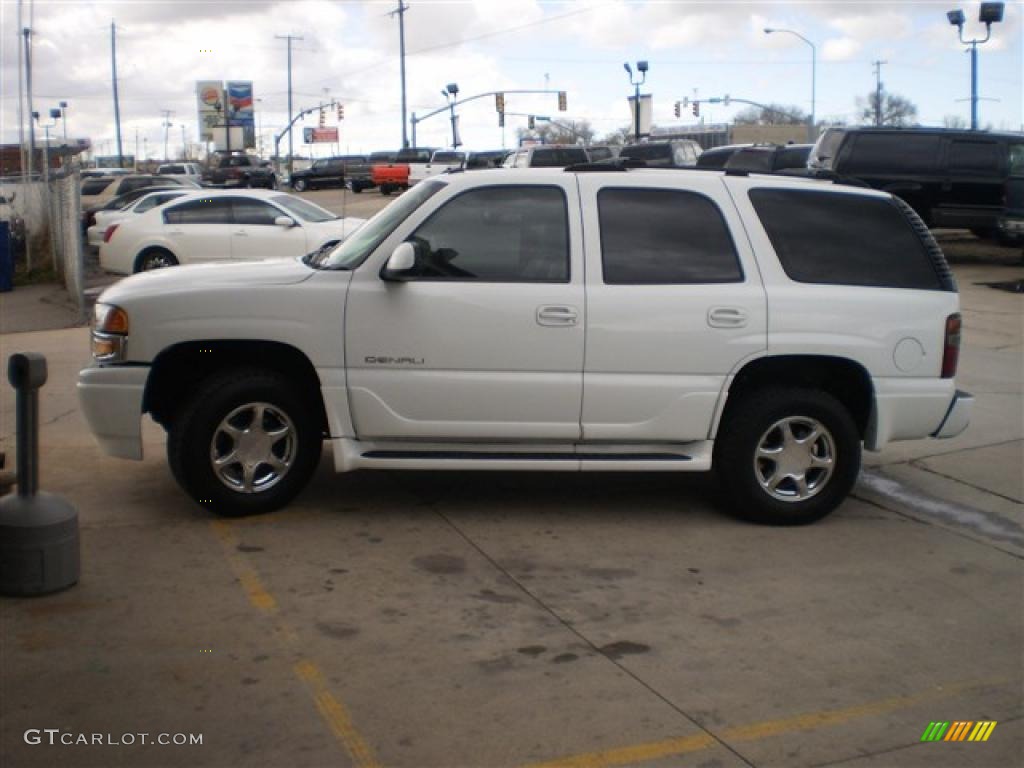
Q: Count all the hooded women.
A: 0